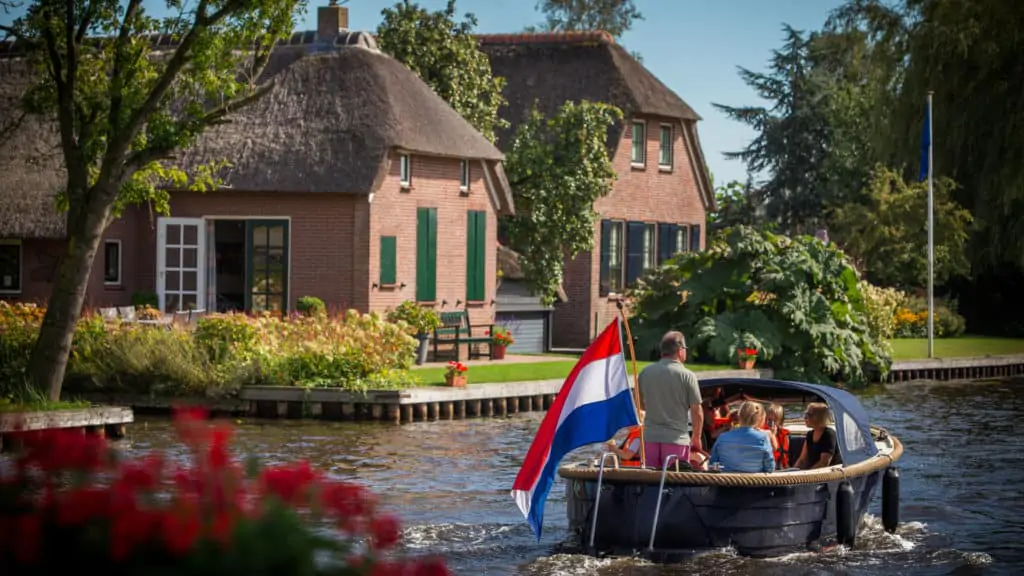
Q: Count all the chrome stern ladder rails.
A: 2